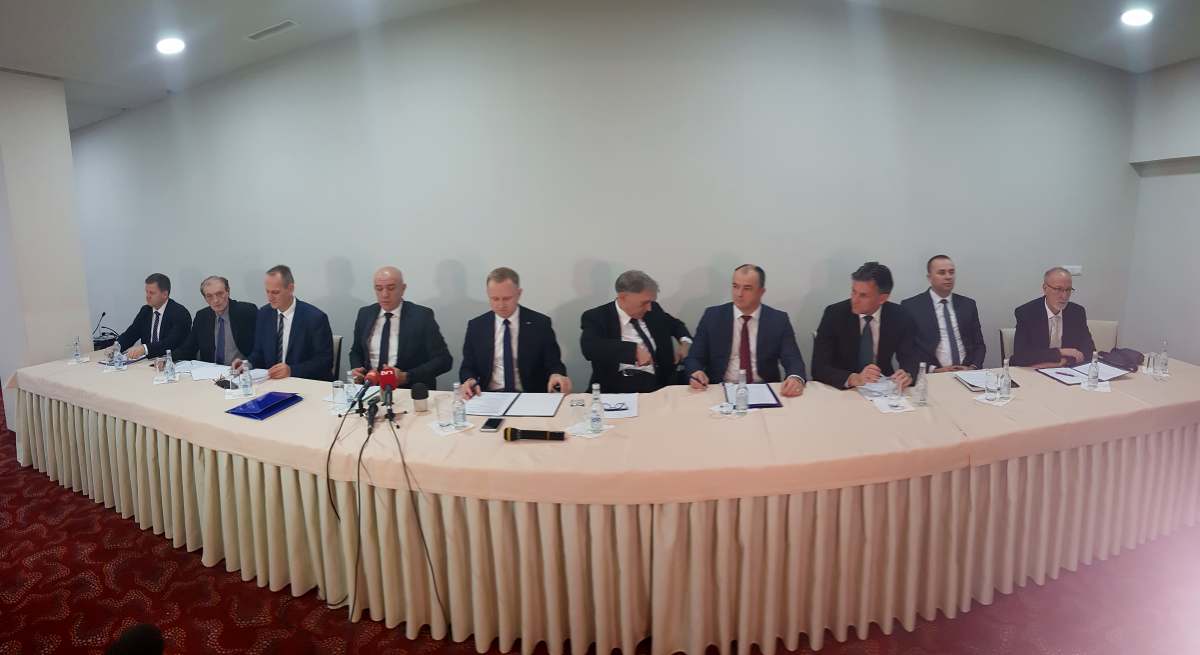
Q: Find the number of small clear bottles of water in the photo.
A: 12